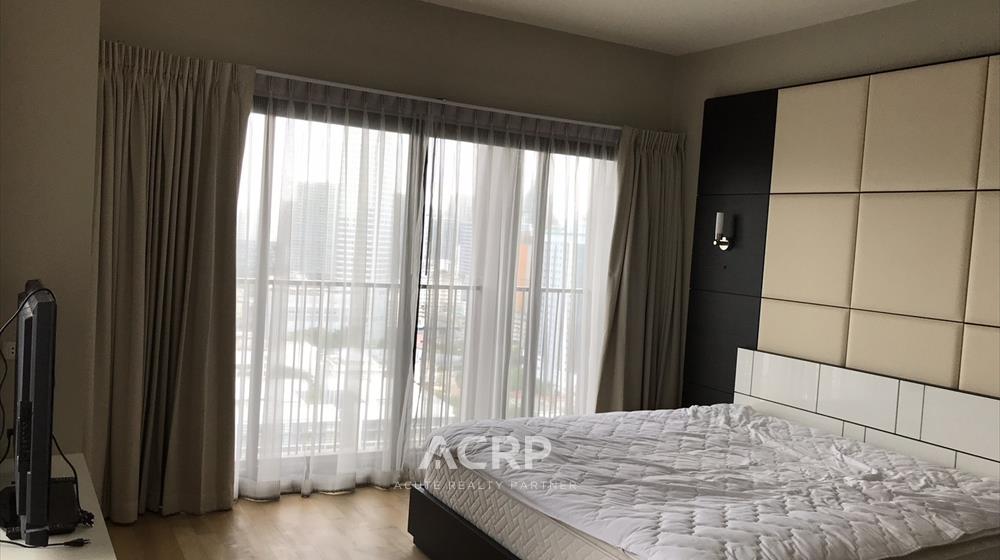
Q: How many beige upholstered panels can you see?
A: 9